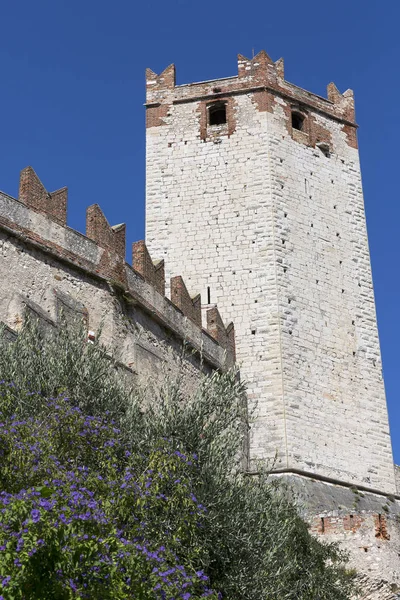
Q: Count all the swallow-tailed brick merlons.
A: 8